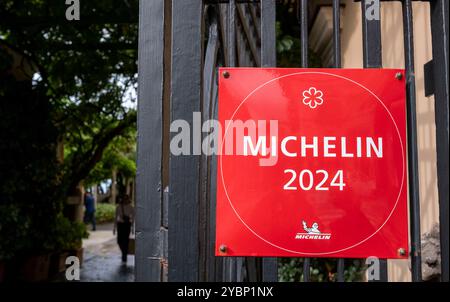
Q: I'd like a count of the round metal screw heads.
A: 4